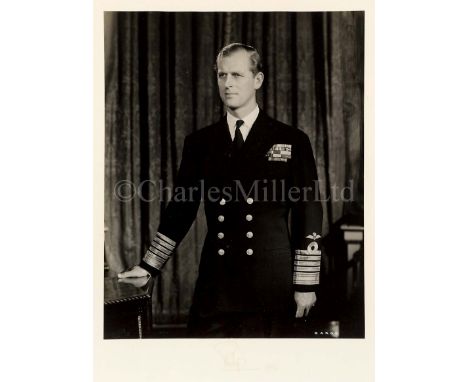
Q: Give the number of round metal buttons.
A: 8